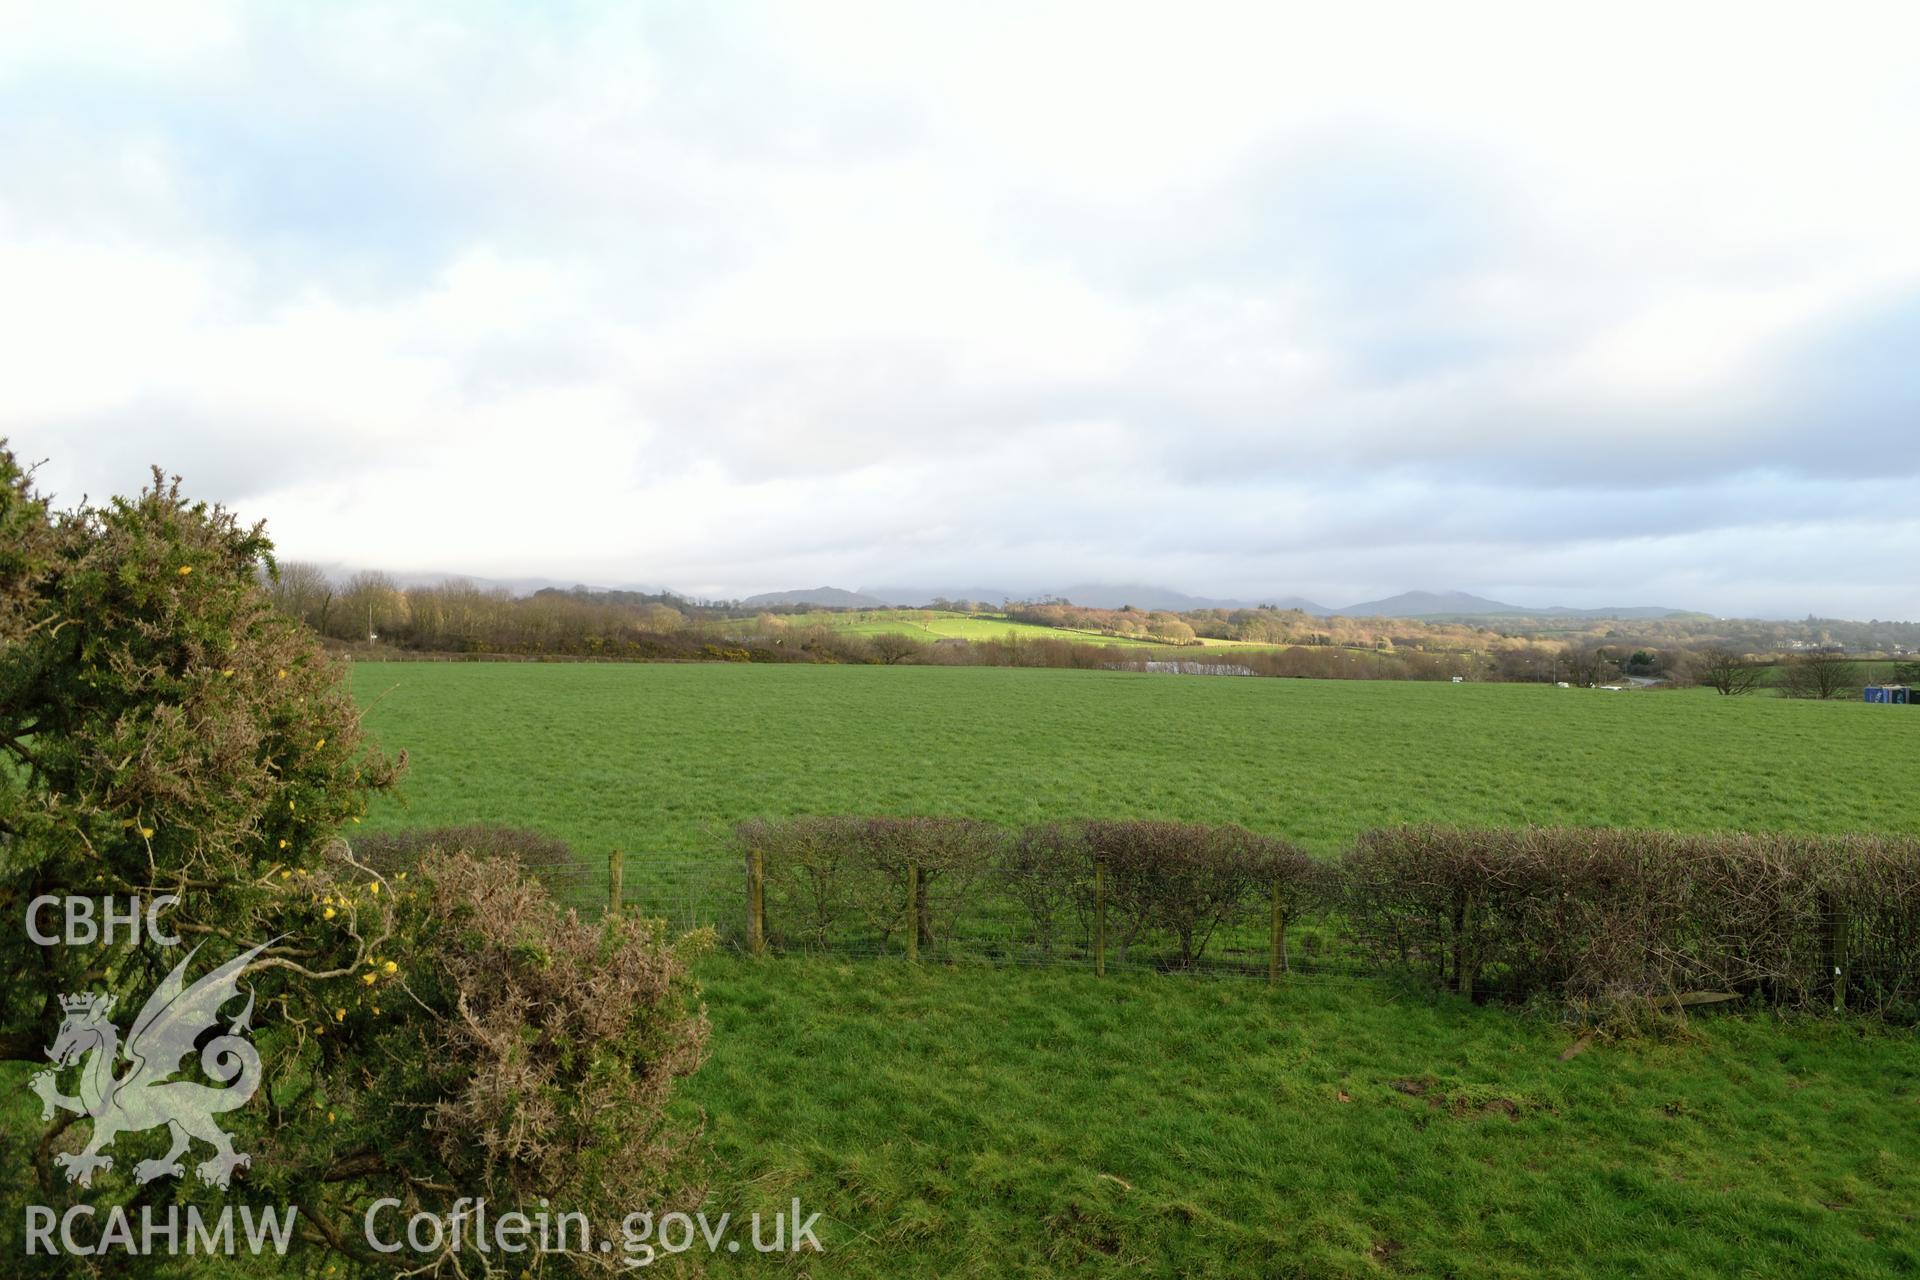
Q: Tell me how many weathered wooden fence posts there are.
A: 7